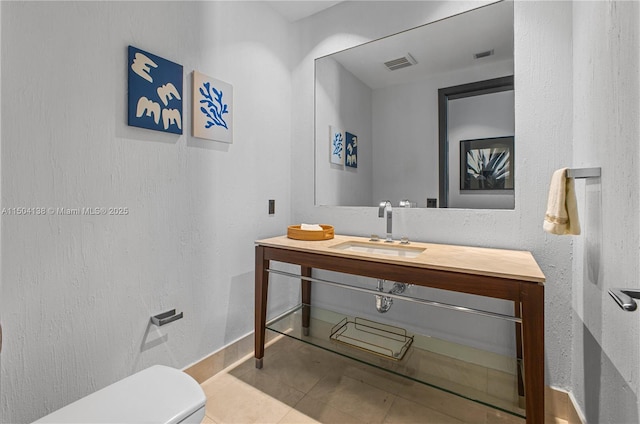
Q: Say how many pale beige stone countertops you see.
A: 1